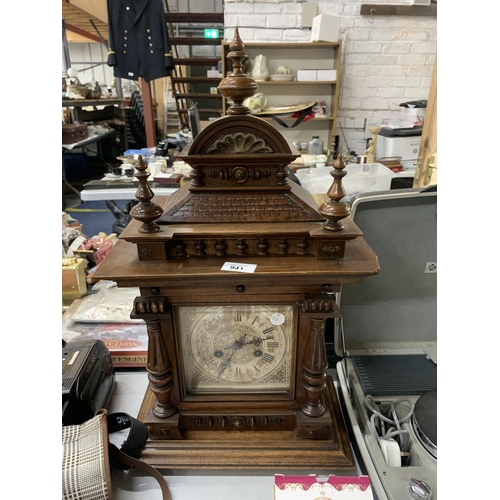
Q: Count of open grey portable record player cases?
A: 1